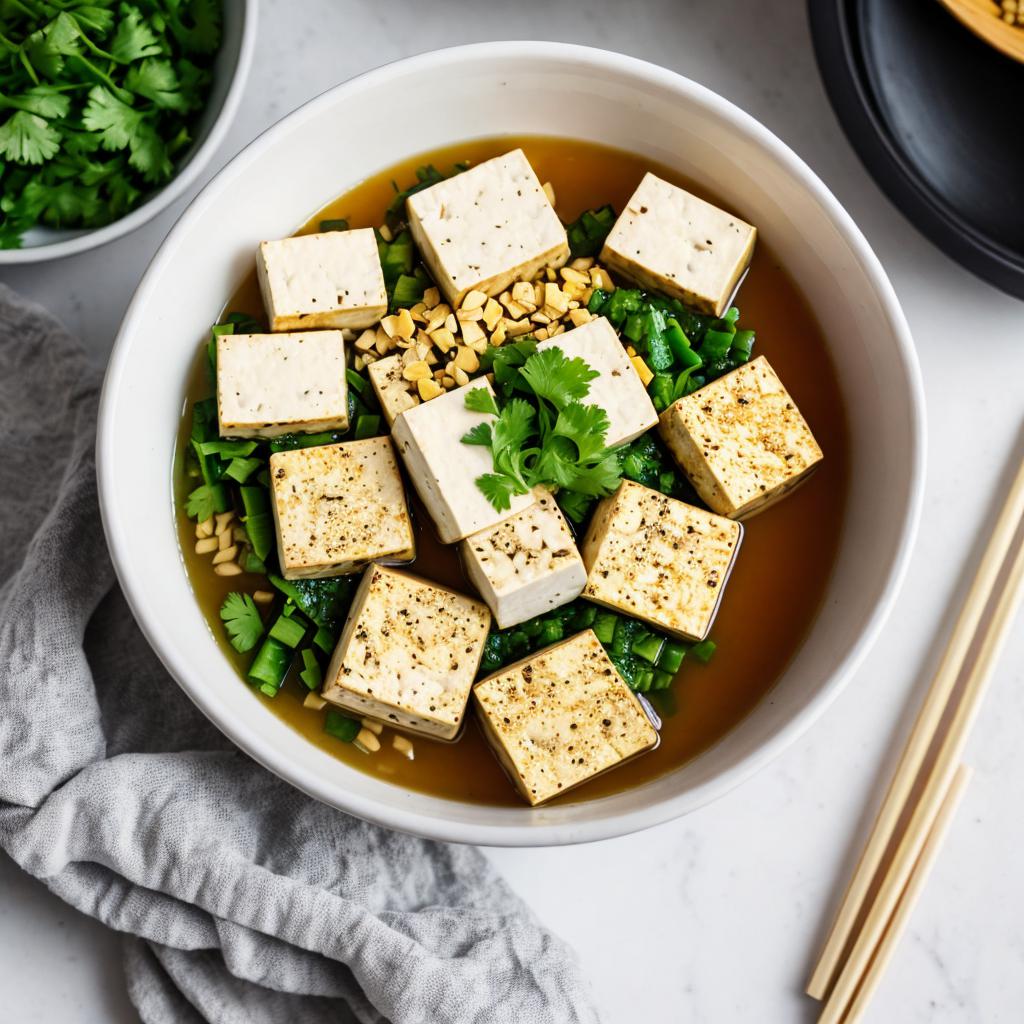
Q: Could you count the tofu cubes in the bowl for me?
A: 13